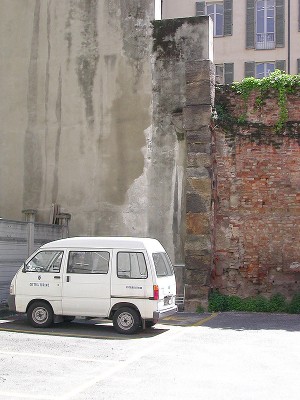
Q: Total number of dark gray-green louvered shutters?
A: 7